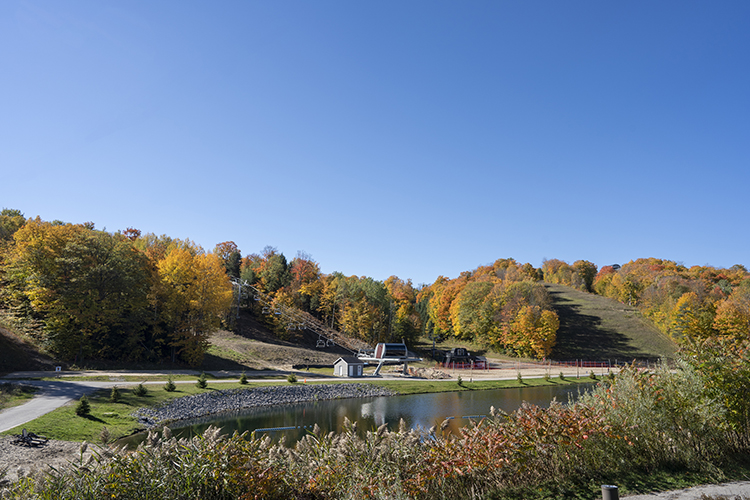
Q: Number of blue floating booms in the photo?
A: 2